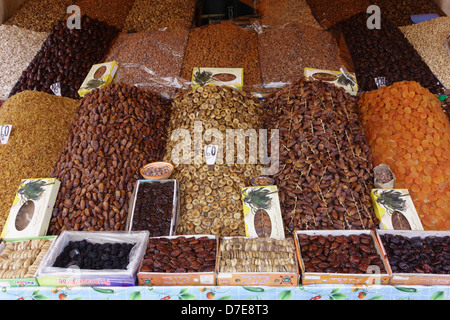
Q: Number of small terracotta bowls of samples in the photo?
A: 2